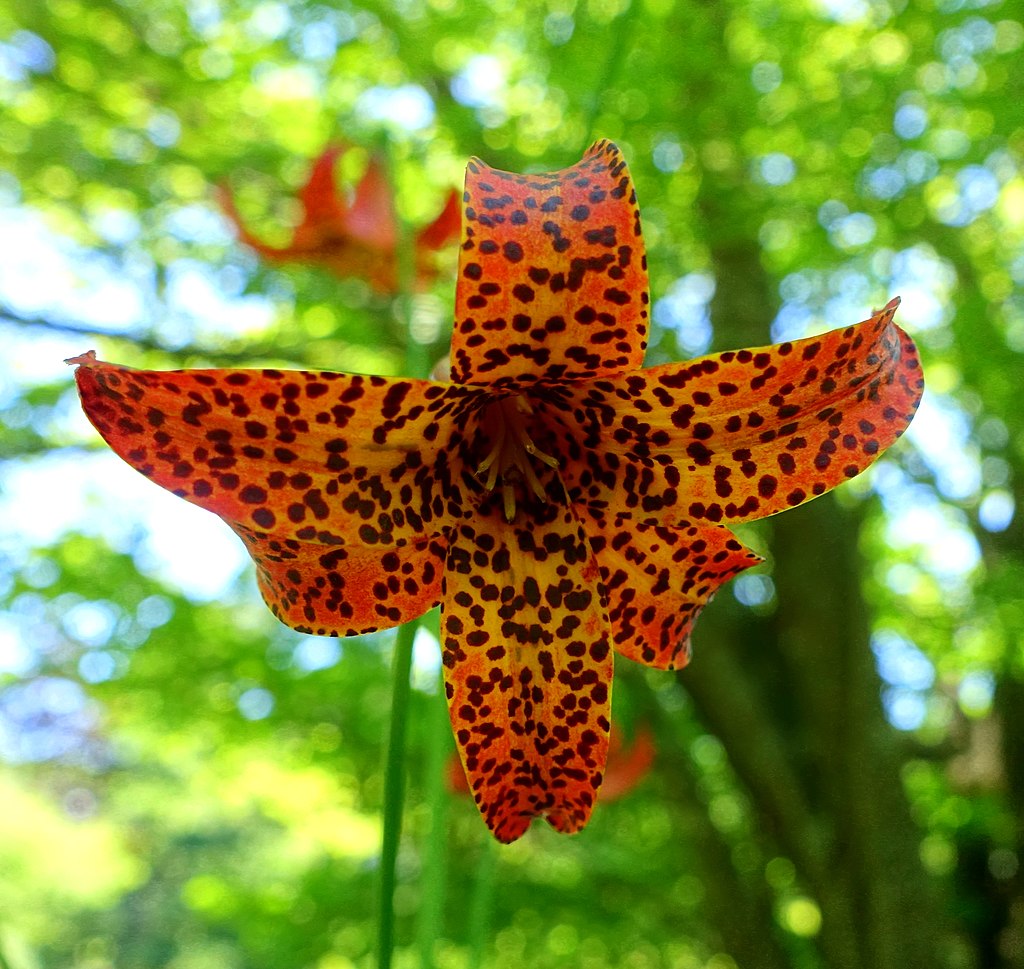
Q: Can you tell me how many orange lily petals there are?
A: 6